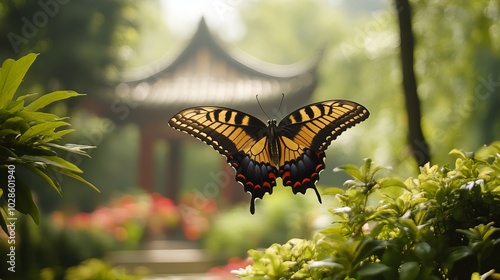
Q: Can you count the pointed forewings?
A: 2